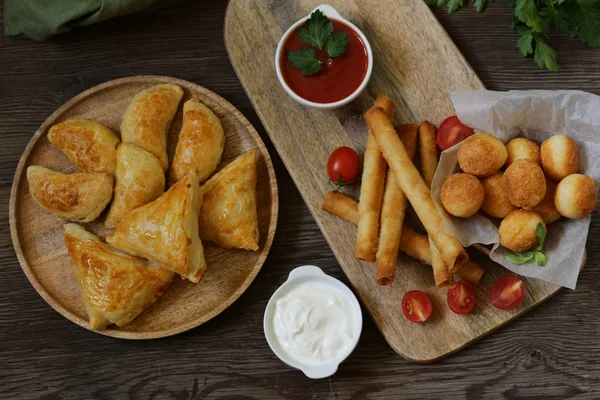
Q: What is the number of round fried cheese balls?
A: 9